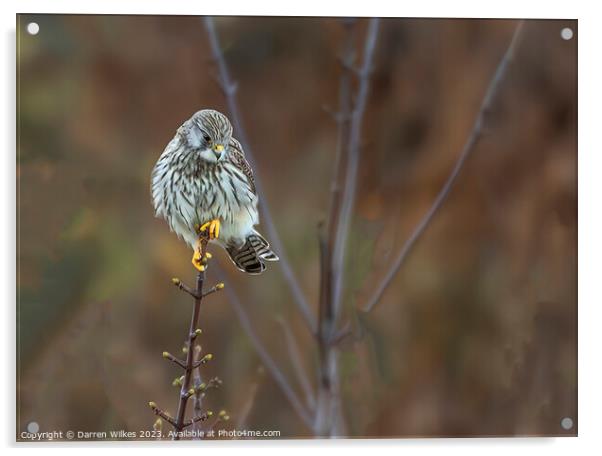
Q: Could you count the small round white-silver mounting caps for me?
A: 4